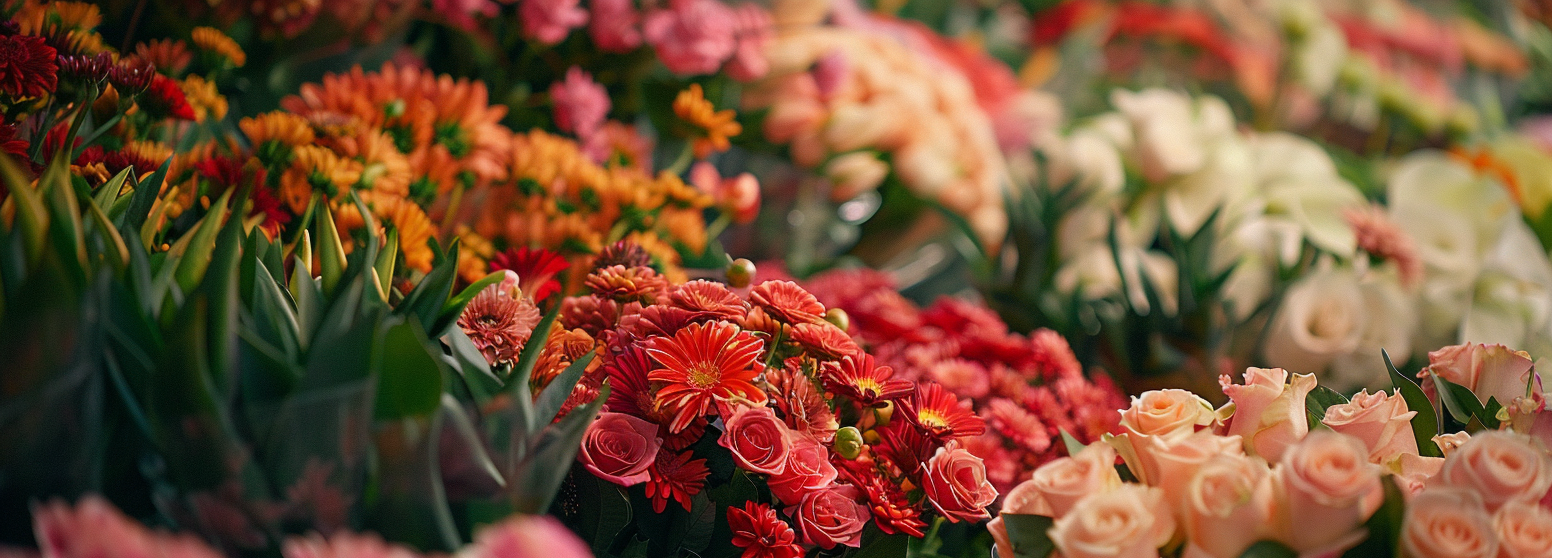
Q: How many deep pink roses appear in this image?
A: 5